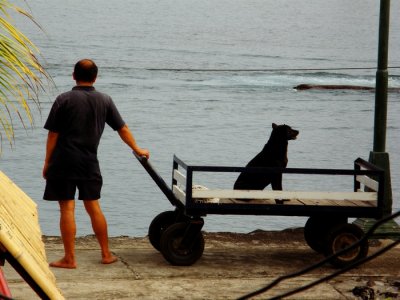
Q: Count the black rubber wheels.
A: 4